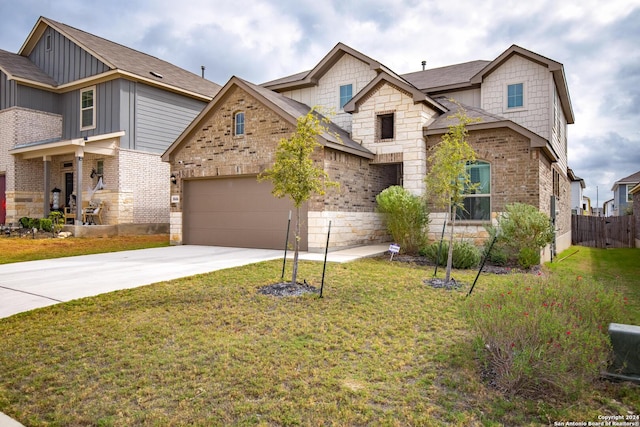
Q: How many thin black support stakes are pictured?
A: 4